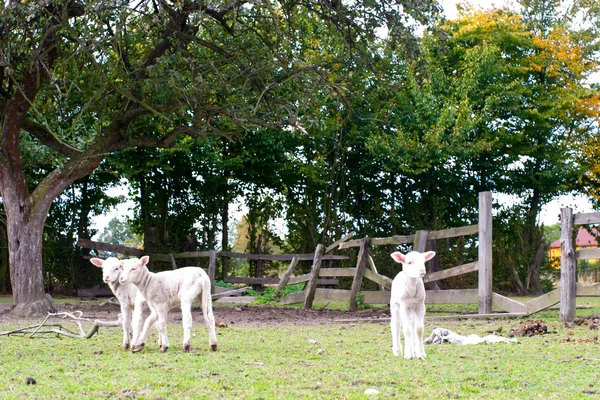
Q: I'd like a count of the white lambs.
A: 3